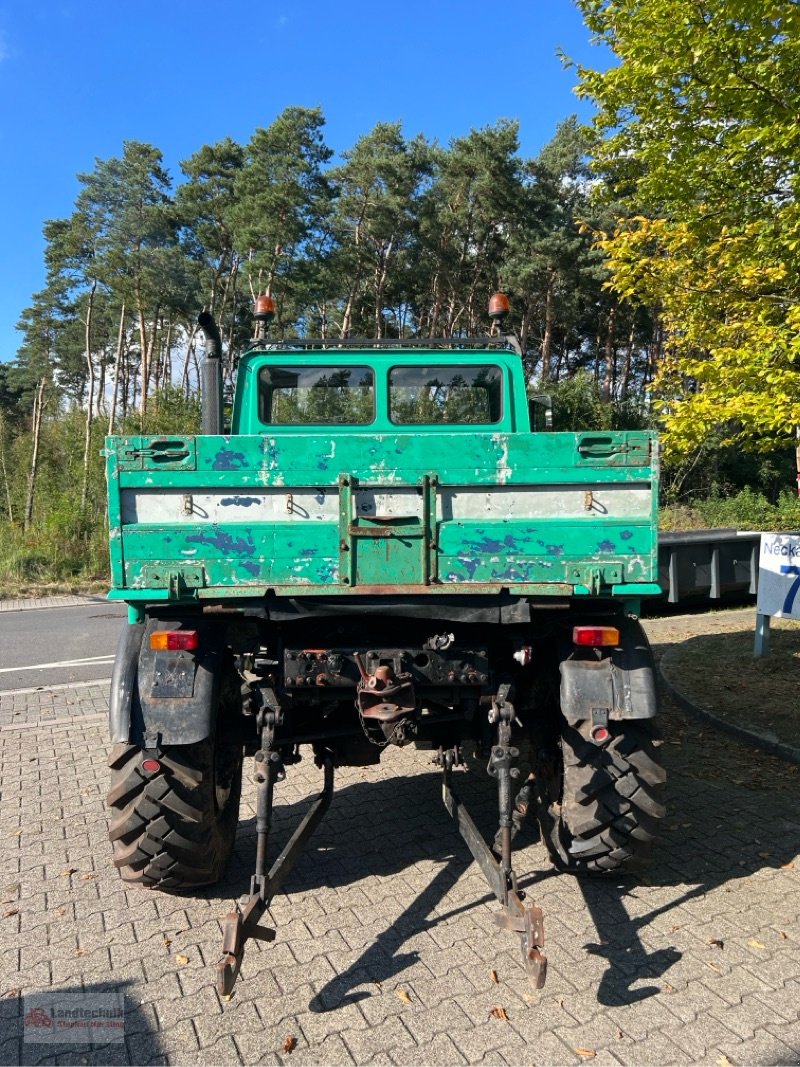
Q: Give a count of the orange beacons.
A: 2